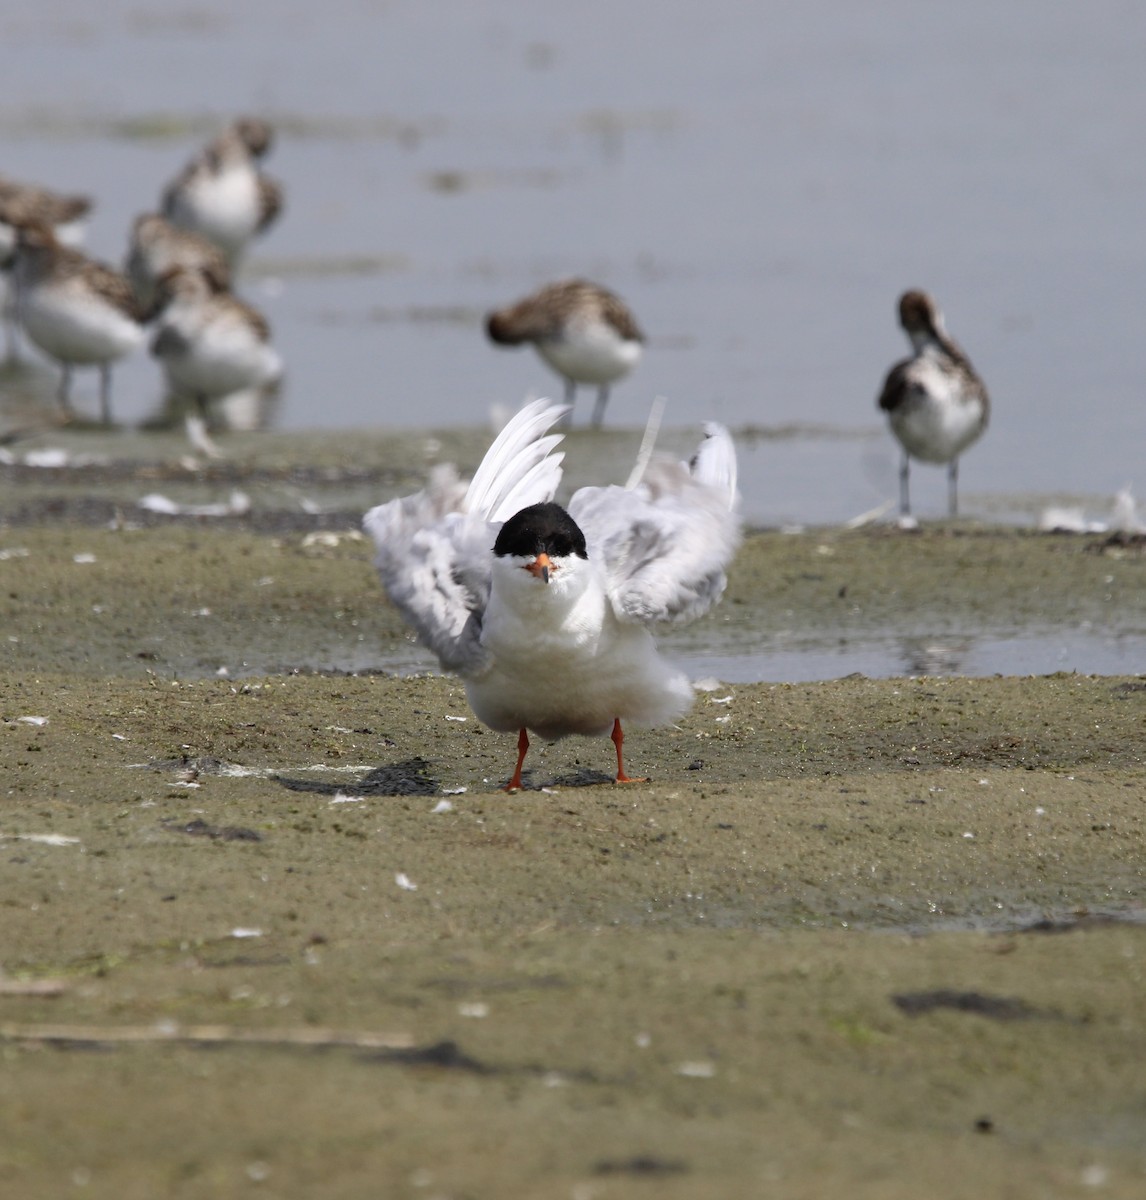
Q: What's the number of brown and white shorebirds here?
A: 7